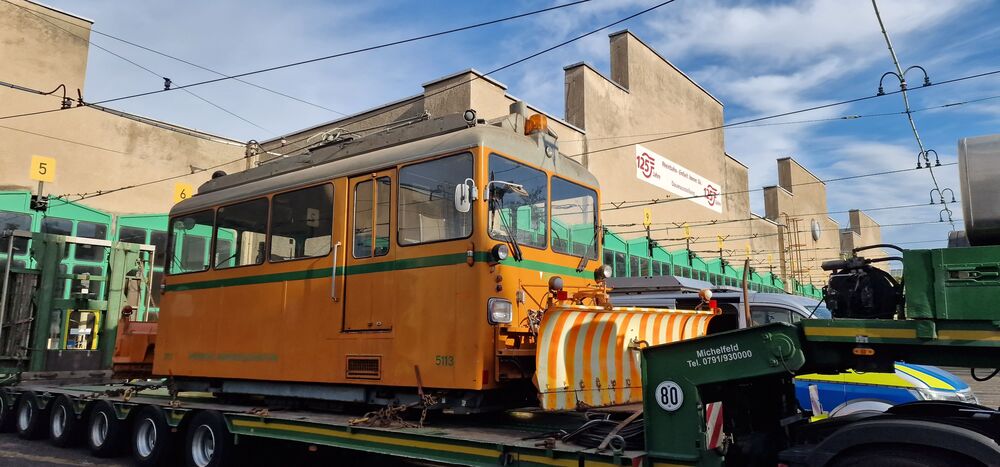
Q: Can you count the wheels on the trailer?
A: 6